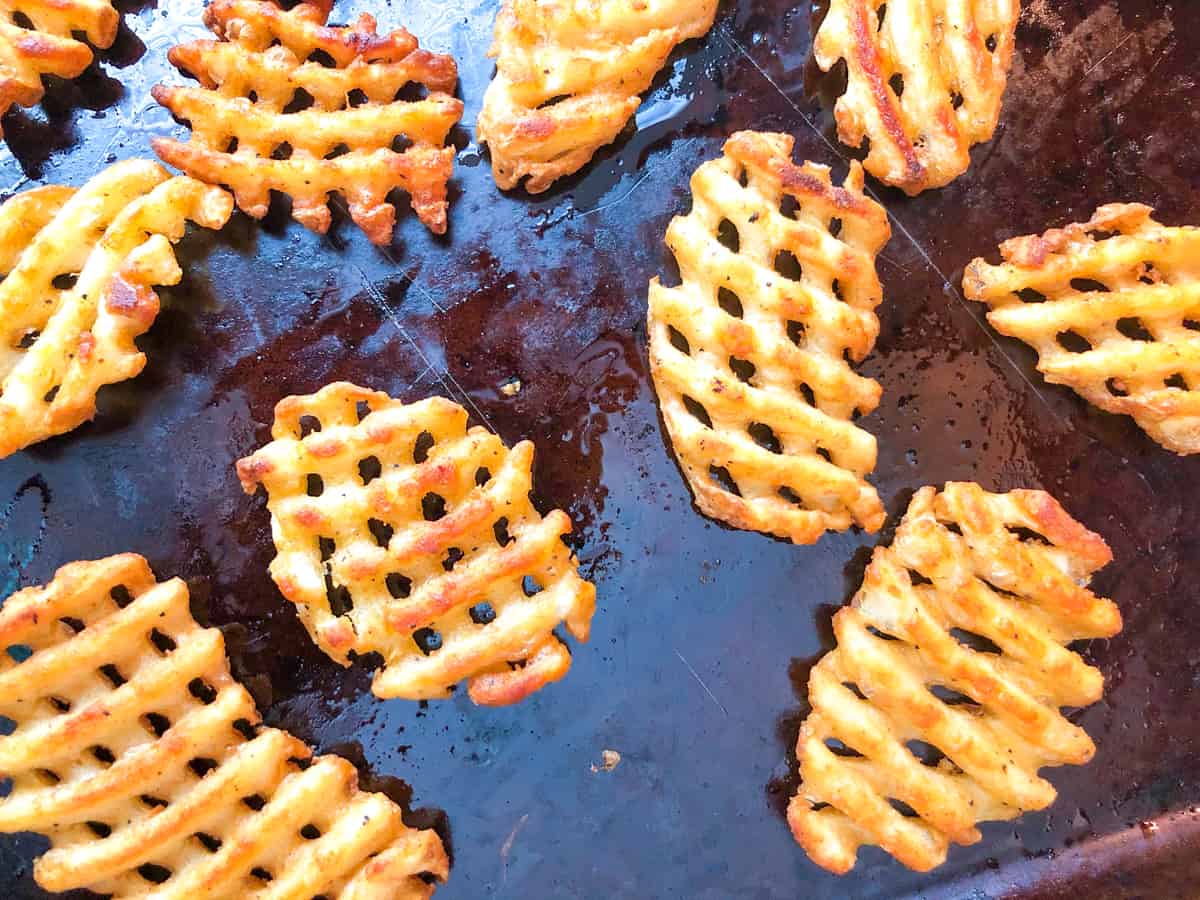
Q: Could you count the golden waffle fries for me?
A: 10